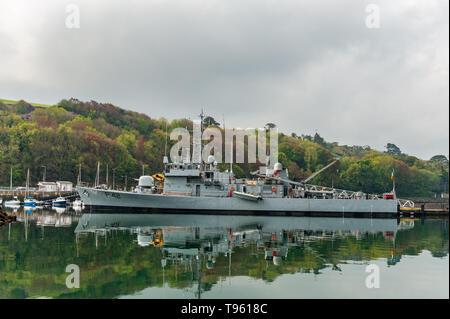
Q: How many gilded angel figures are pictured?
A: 0